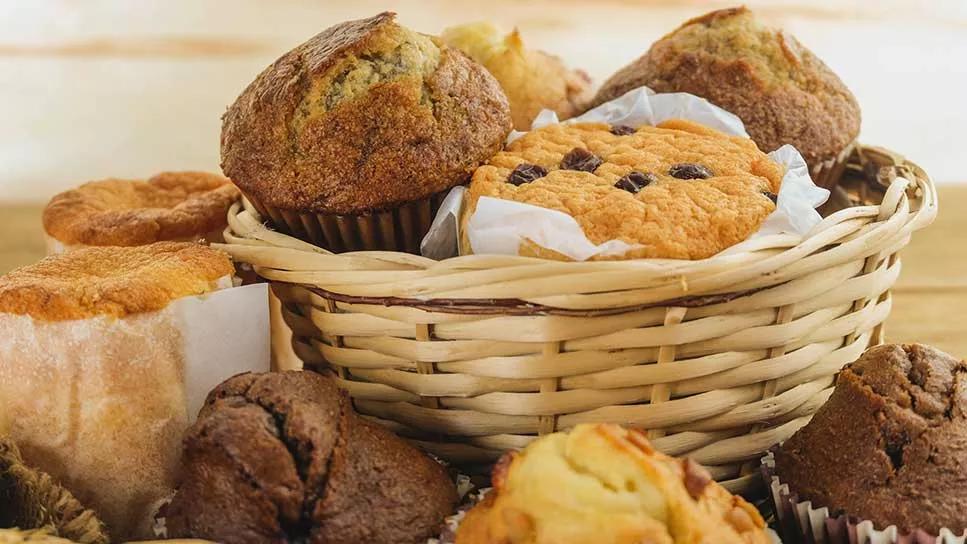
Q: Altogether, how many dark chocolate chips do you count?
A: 6